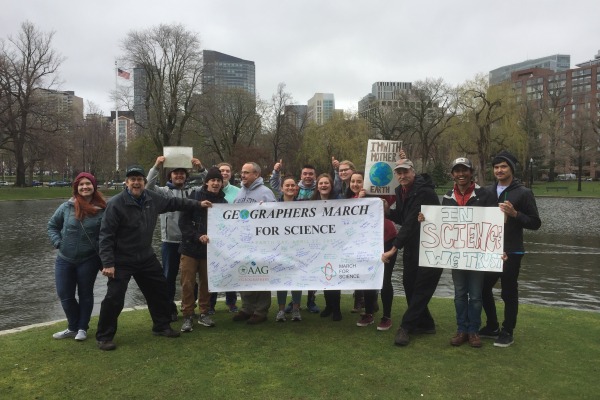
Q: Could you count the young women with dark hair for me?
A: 3